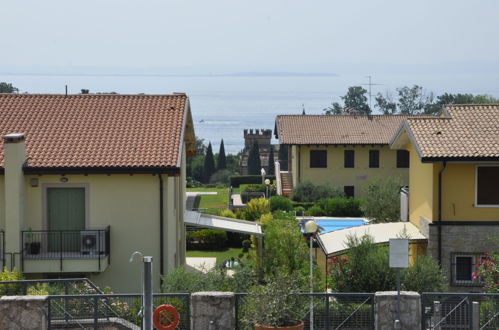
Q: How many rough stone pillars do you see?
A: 3